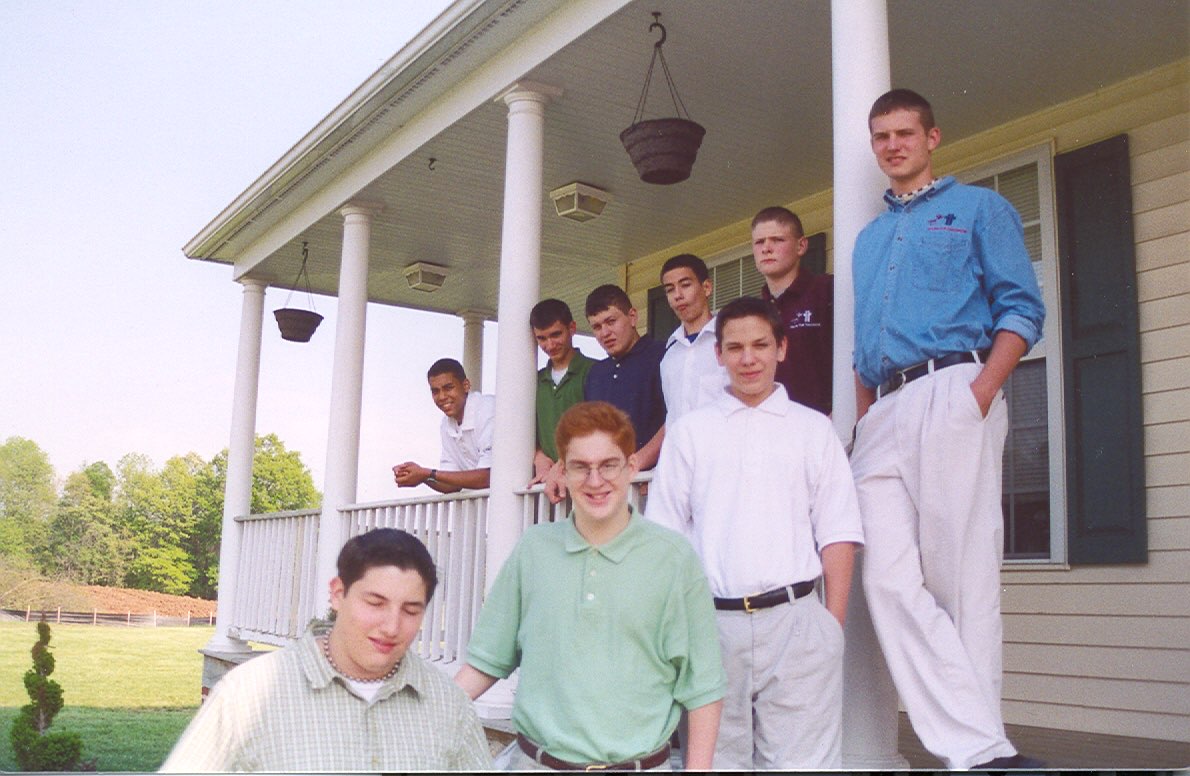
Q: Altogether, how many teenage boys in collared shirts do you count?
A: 9